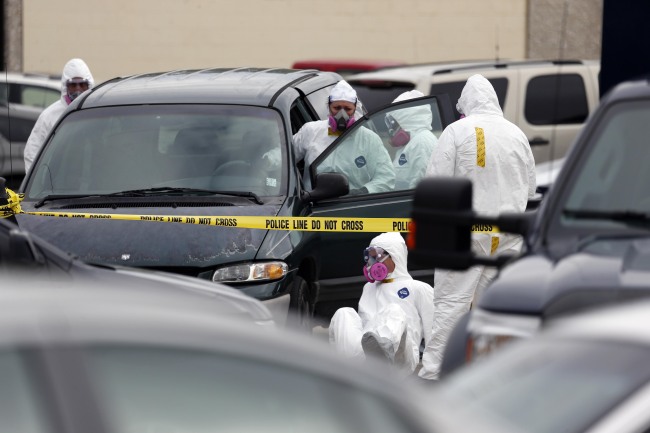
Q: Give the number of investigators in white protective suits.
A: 5